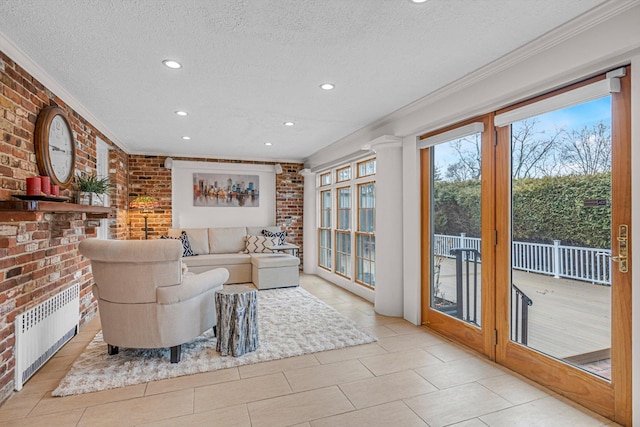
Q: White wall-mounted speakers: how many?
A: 2